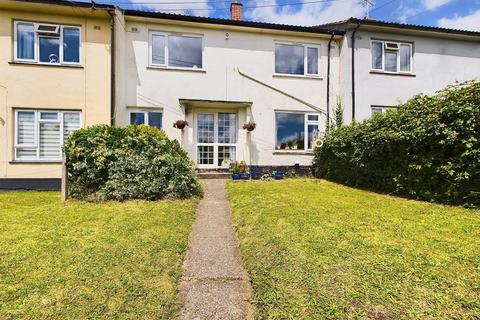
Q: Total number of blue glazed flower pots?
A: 4